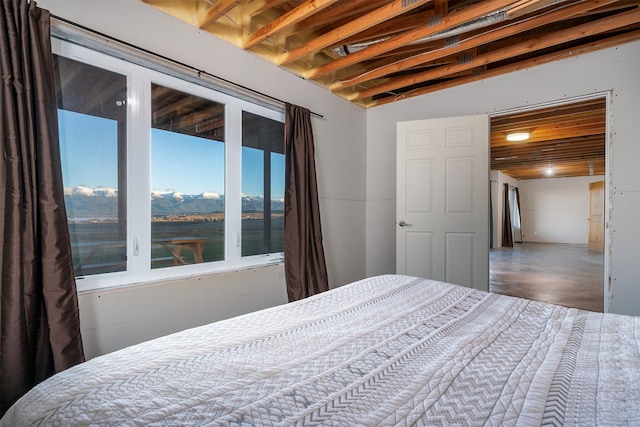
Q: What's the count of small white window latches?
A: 2